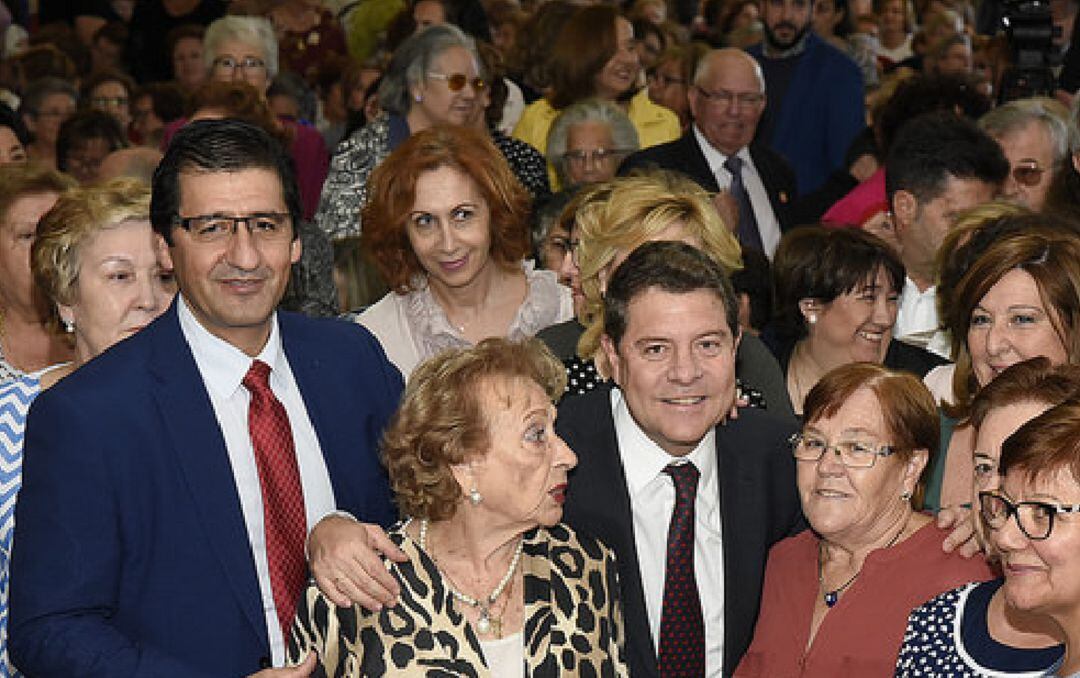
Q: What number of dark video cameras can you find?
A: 1